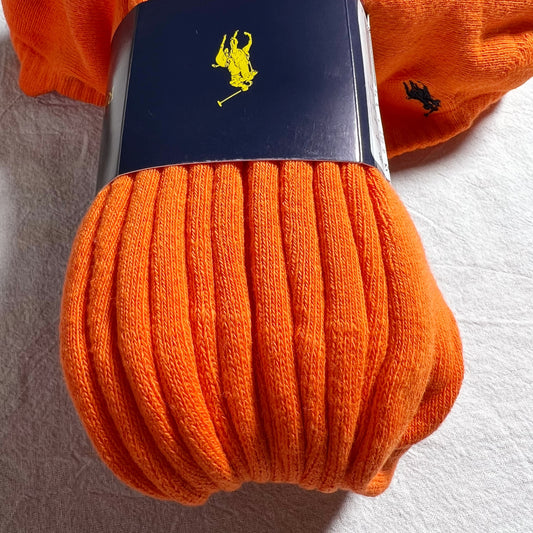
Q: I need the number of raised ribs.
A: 11